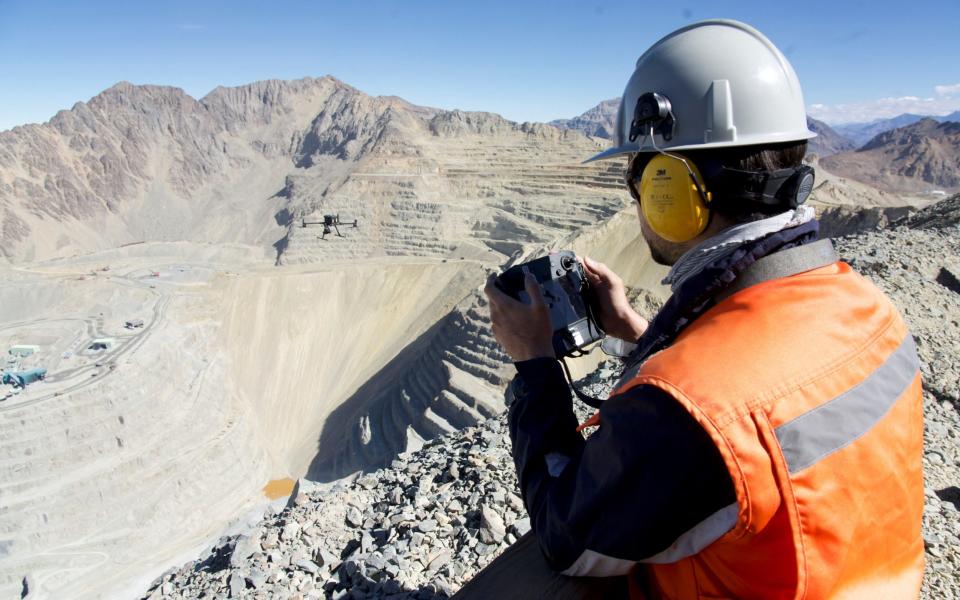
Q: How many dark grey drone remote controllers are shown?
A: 1